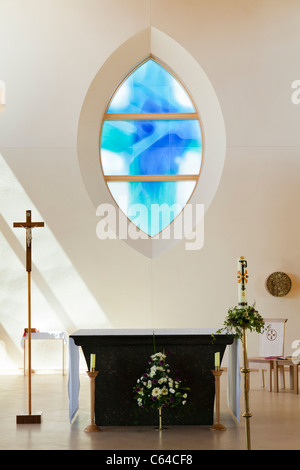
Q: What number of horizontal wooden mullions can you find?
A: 2